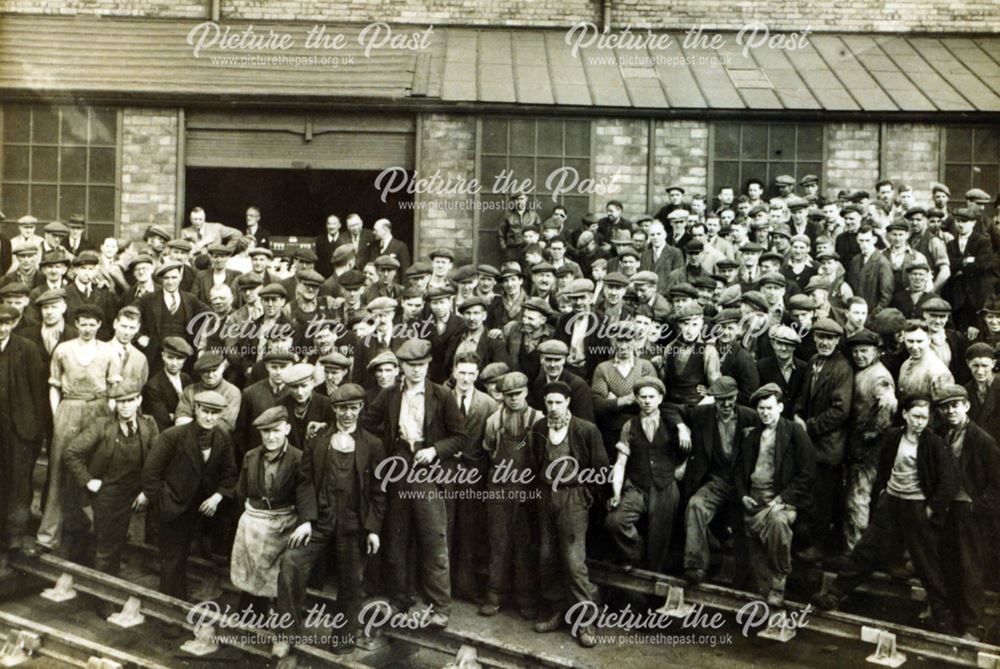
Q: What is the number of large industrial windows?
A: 4